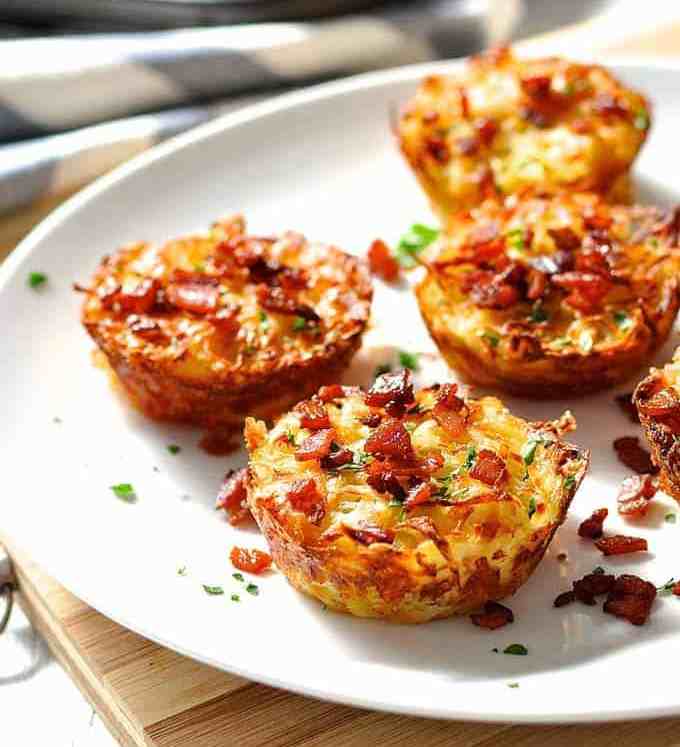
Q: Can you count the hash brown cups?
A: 5